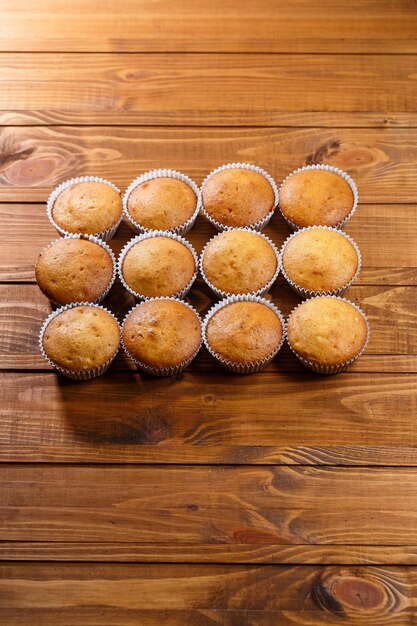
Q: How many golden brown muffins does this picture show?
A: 12